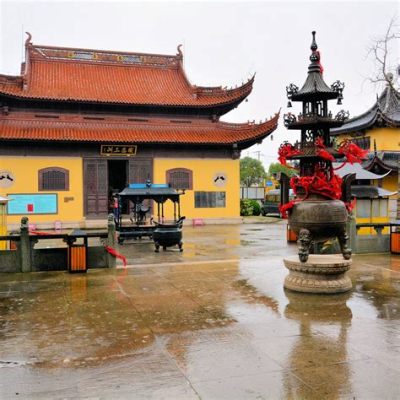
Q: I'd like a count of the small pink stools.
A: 3